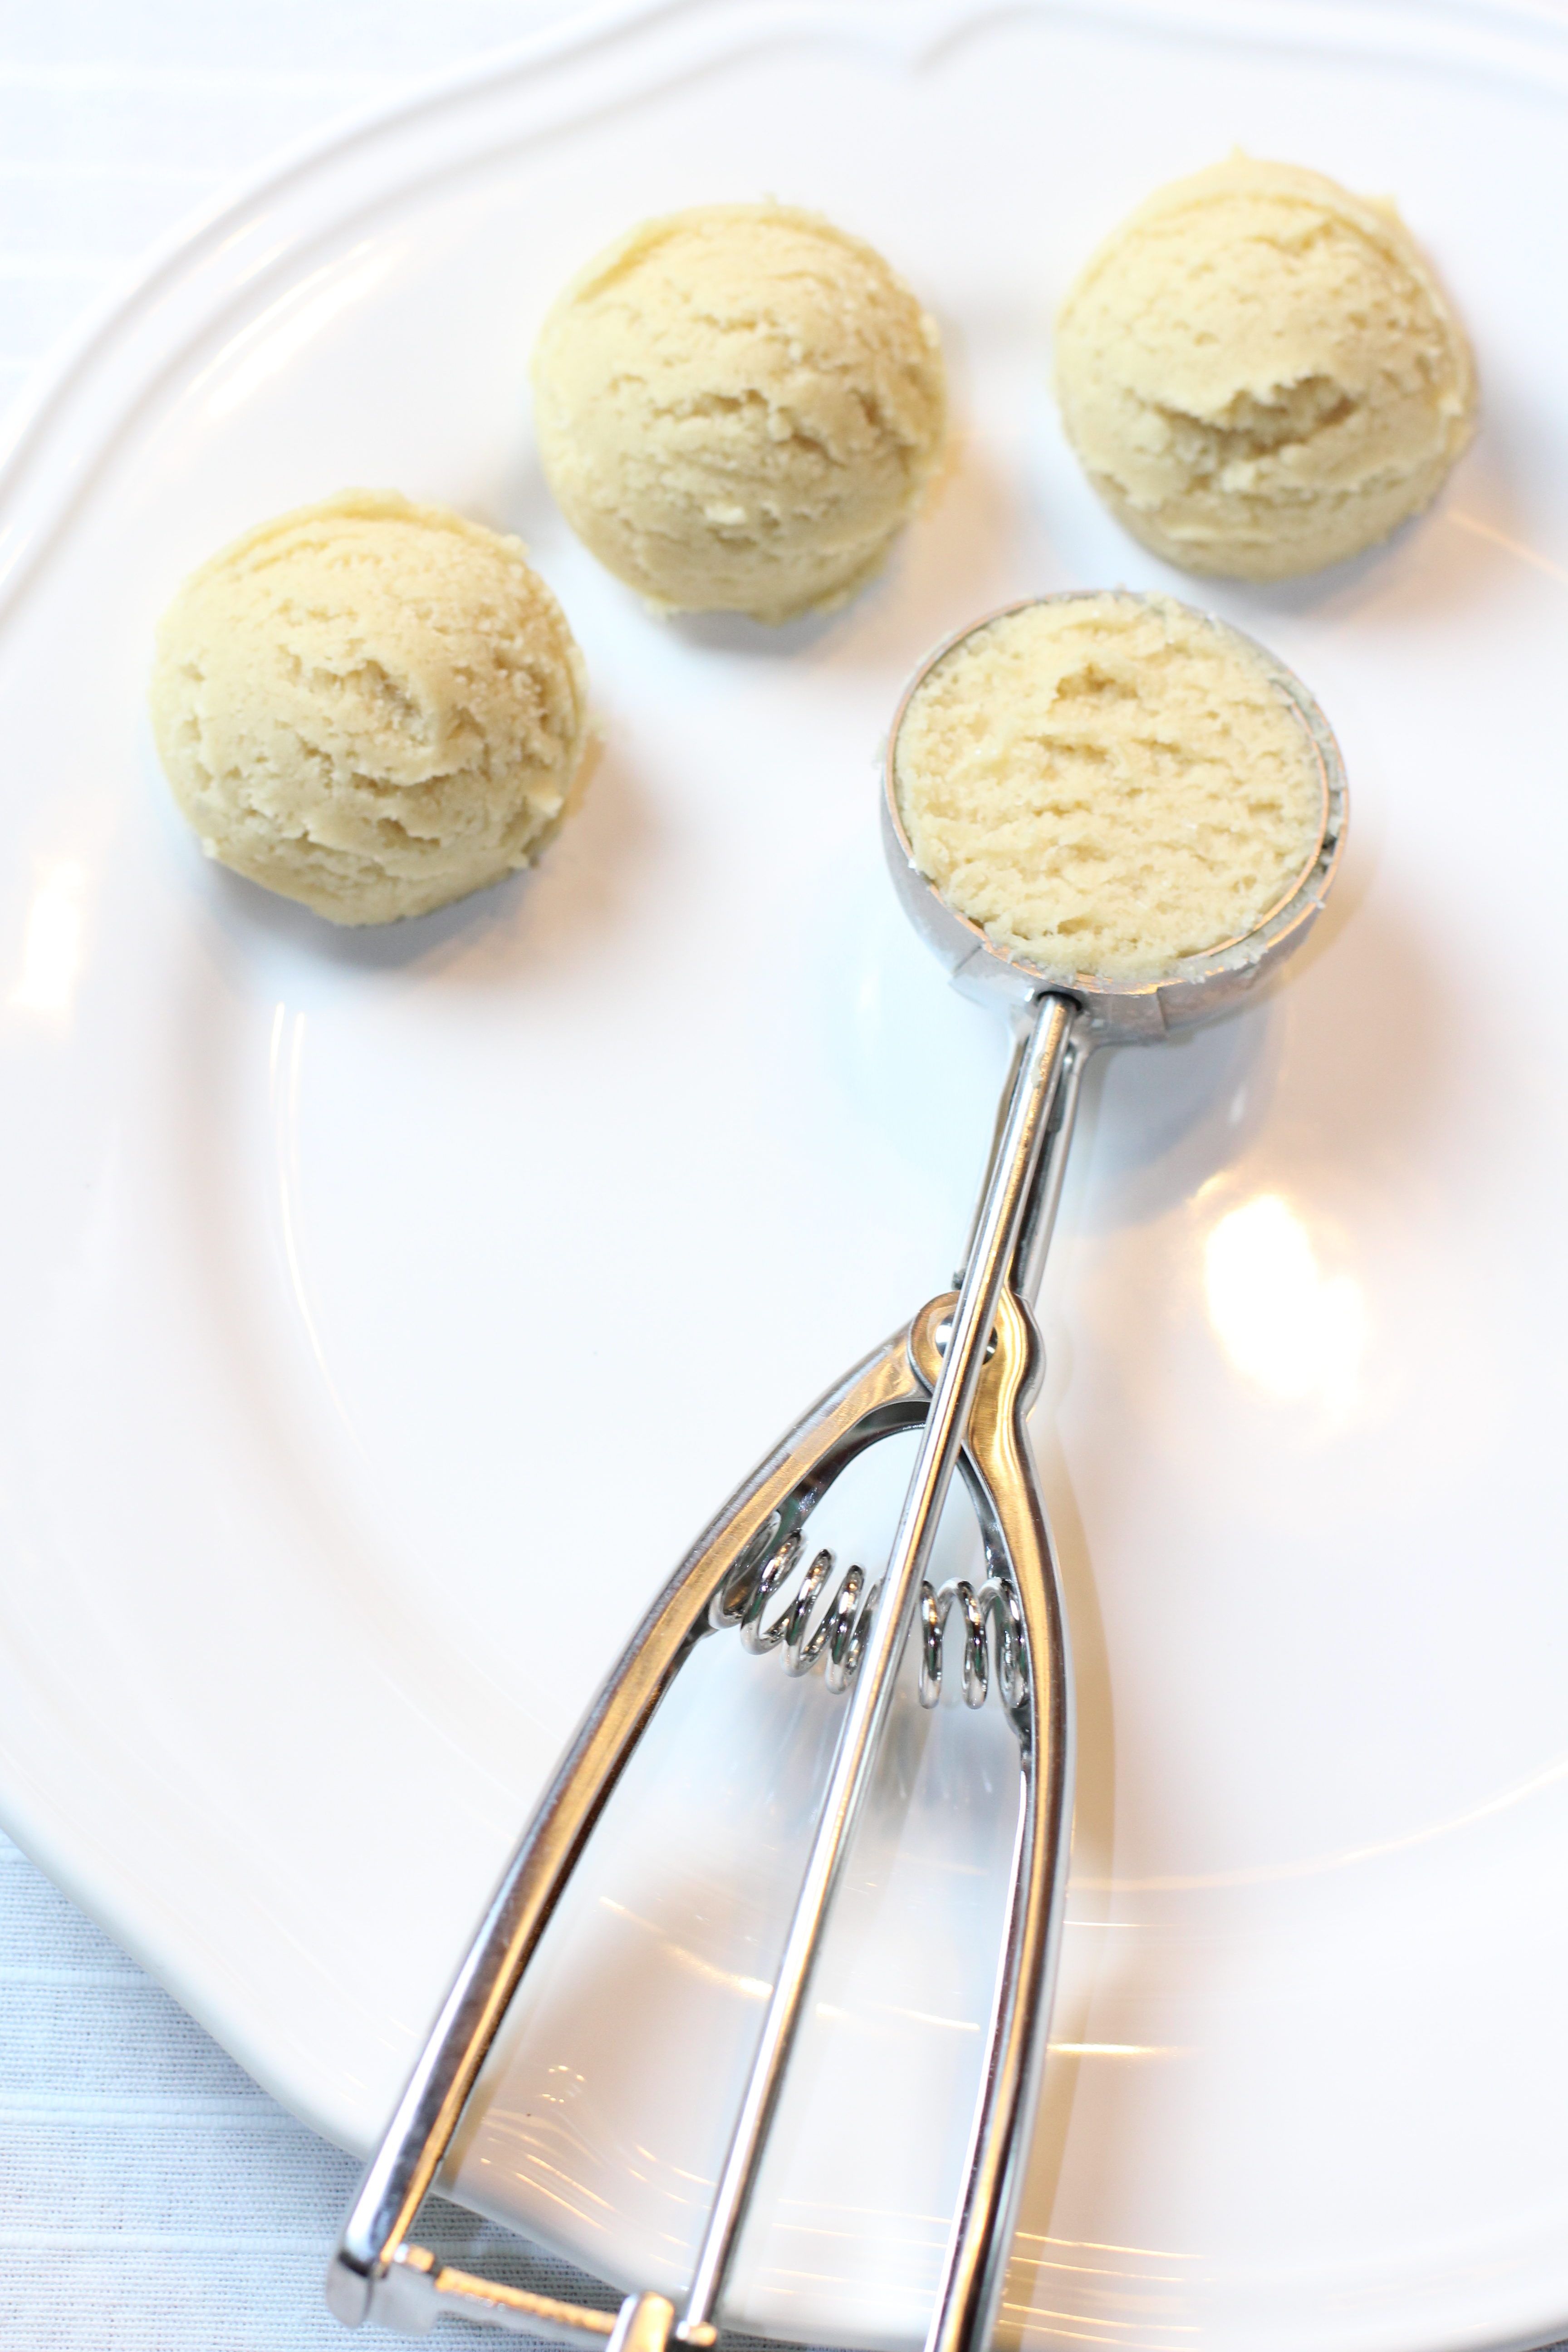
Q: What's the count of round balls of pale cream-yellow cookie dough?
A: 3